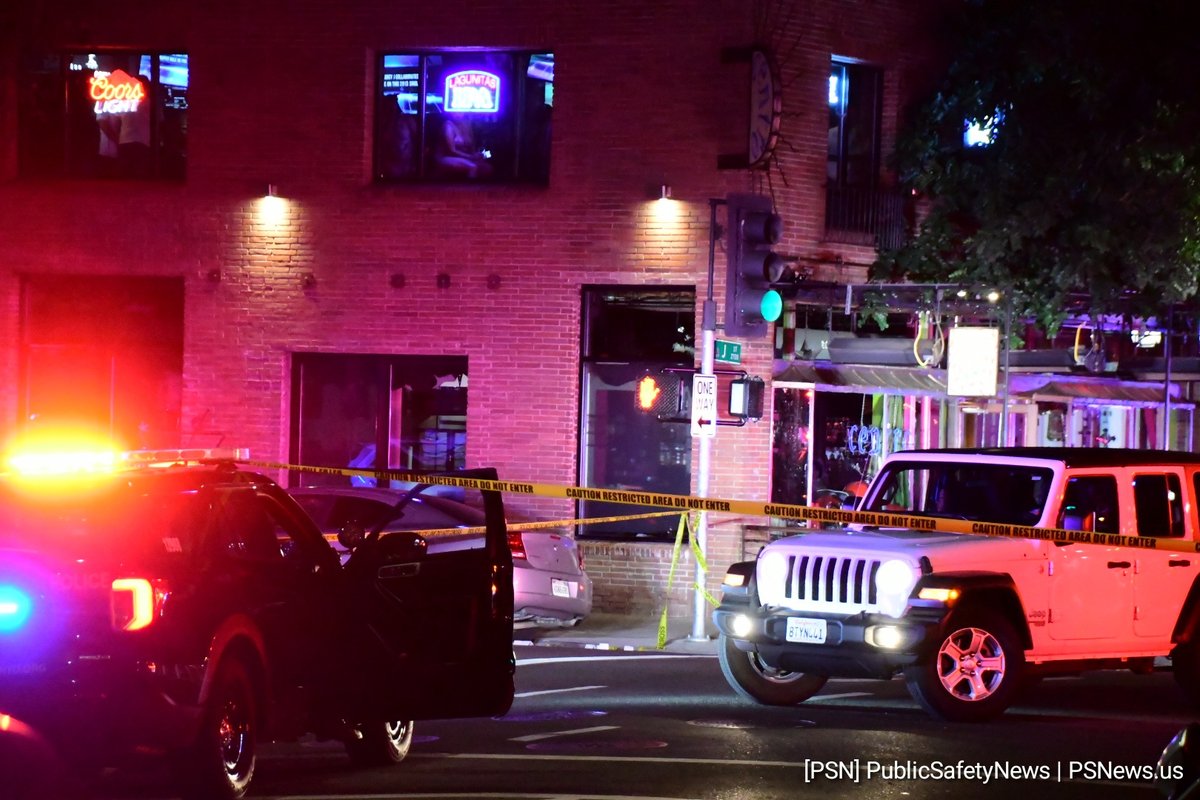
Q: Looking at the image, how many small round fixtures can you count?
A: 5